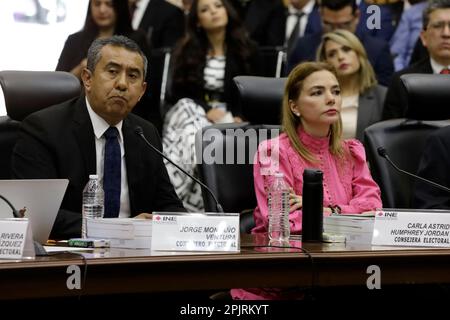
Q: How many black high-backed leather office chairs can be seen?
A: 3